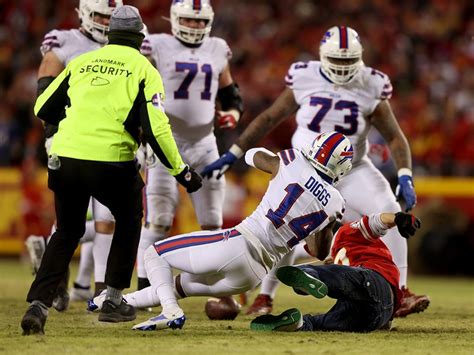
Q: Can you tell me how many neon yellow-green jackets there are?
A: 1